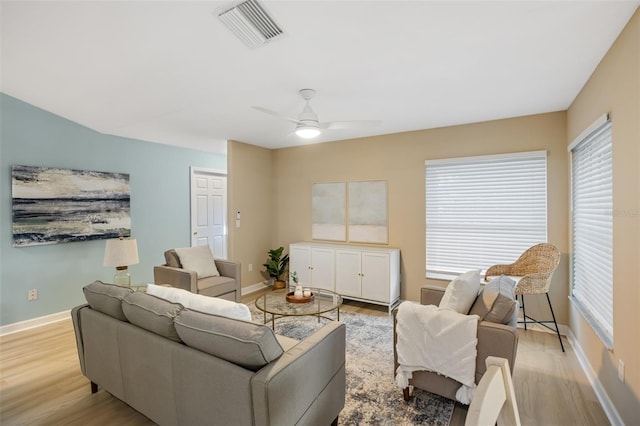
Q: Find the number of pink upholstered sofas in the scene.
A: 0